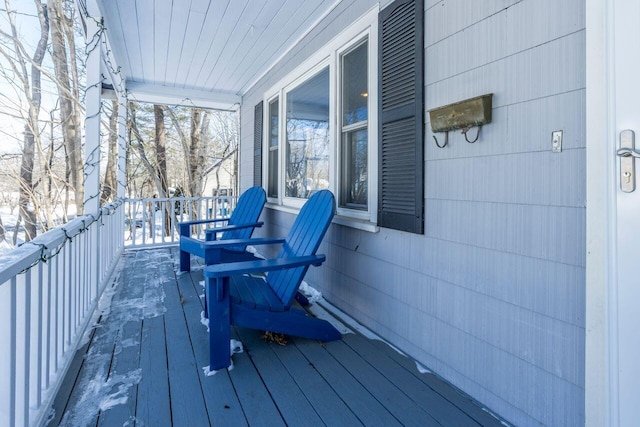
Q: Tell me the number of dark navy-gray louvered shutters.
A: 2